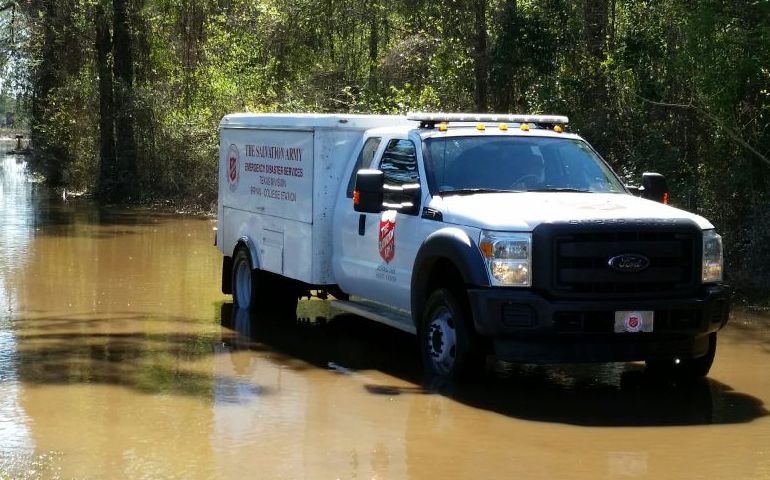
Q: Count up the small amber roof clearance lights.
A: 5